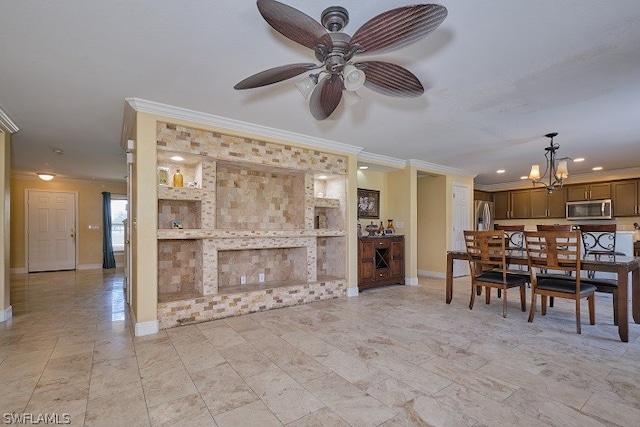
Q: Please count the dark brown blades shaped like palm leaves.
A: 5